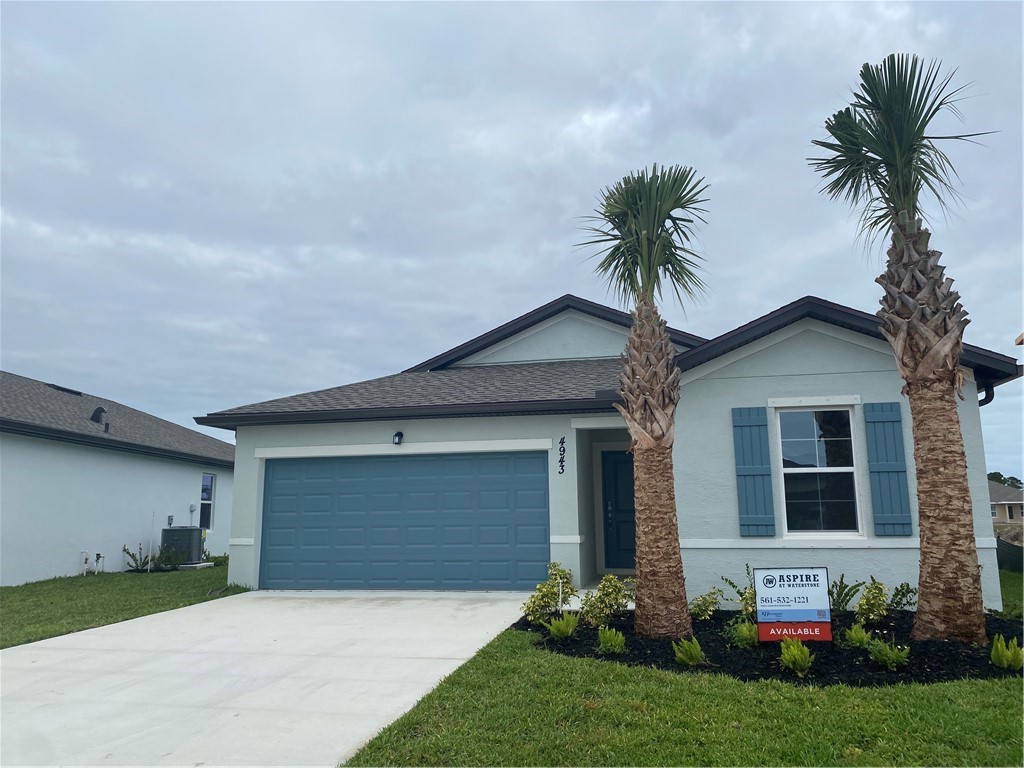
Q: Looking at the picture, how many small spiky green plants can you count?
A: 8